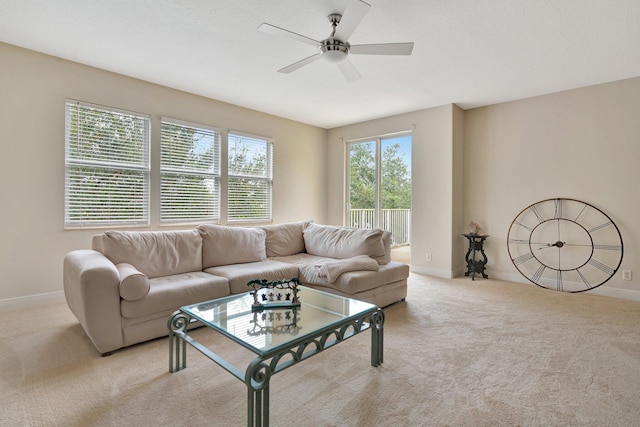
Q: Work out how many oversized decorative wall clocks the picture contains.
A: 1